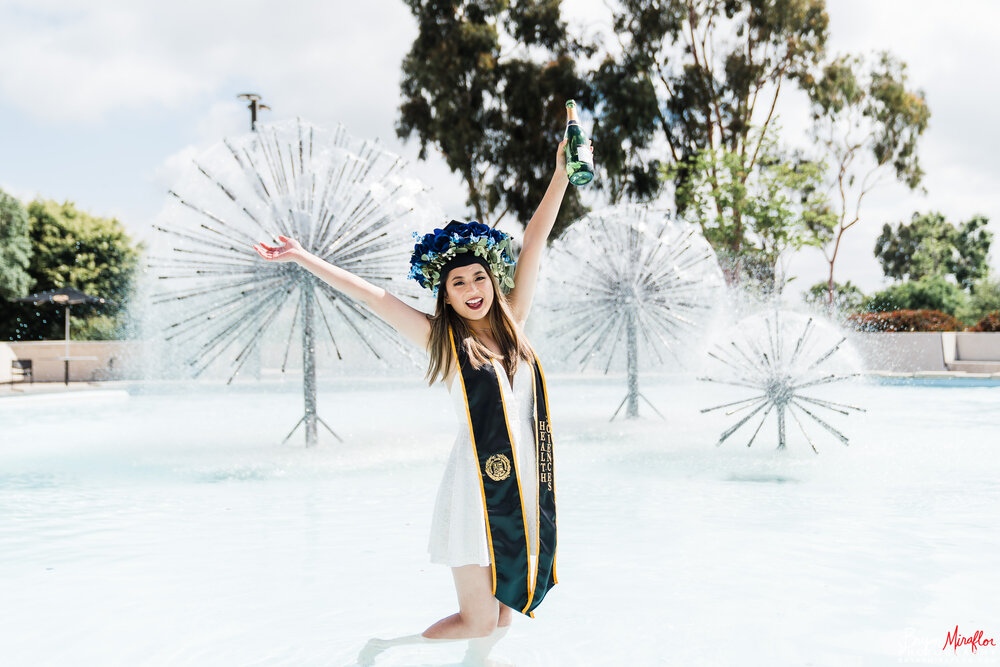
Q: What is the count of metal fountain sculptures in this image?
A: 3